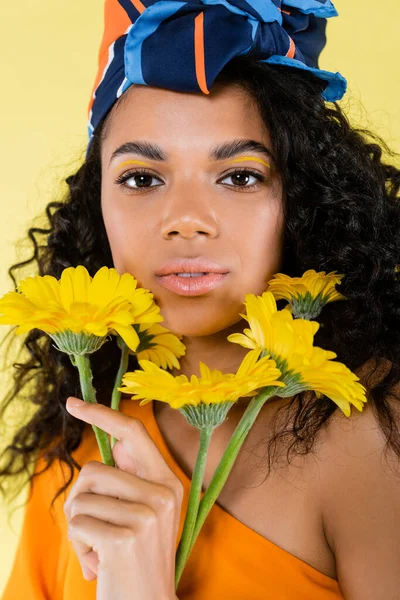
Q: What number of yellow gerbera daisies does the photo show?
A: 5